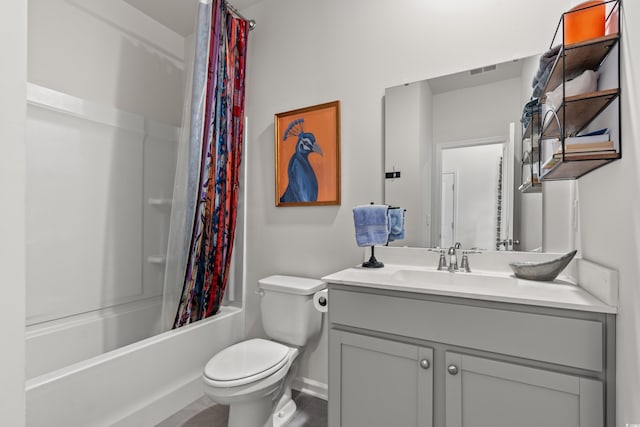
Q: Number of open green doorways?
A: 0